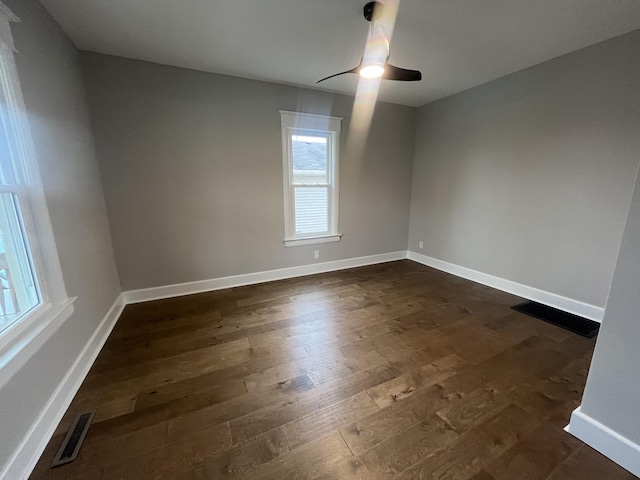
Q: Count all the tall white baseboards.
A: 4